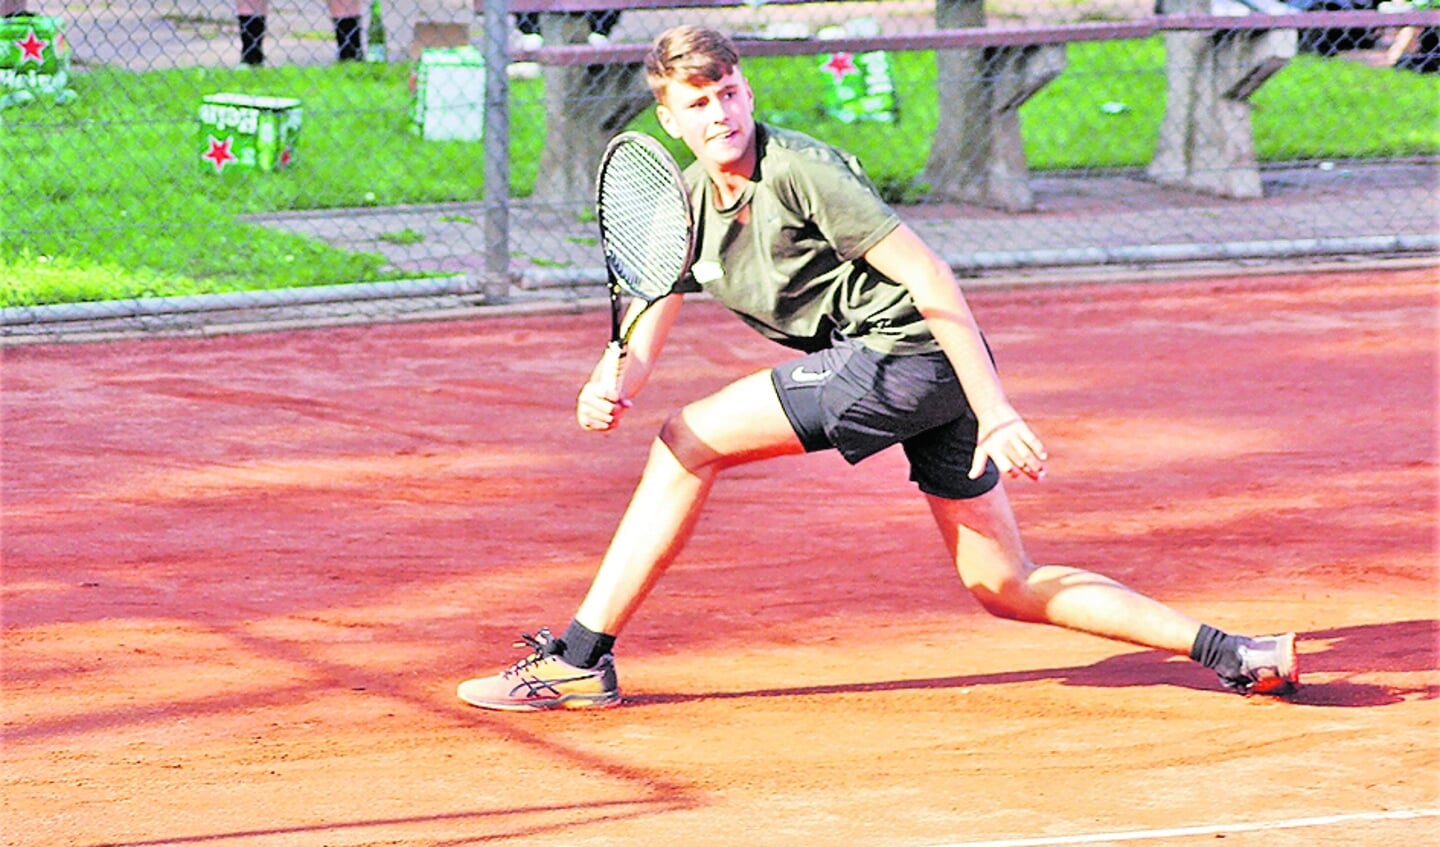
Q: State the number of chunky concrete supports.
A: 3